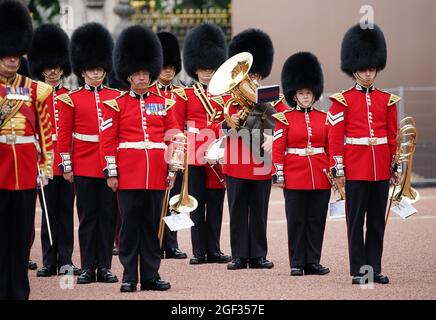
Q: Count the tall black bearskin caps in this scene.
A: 9